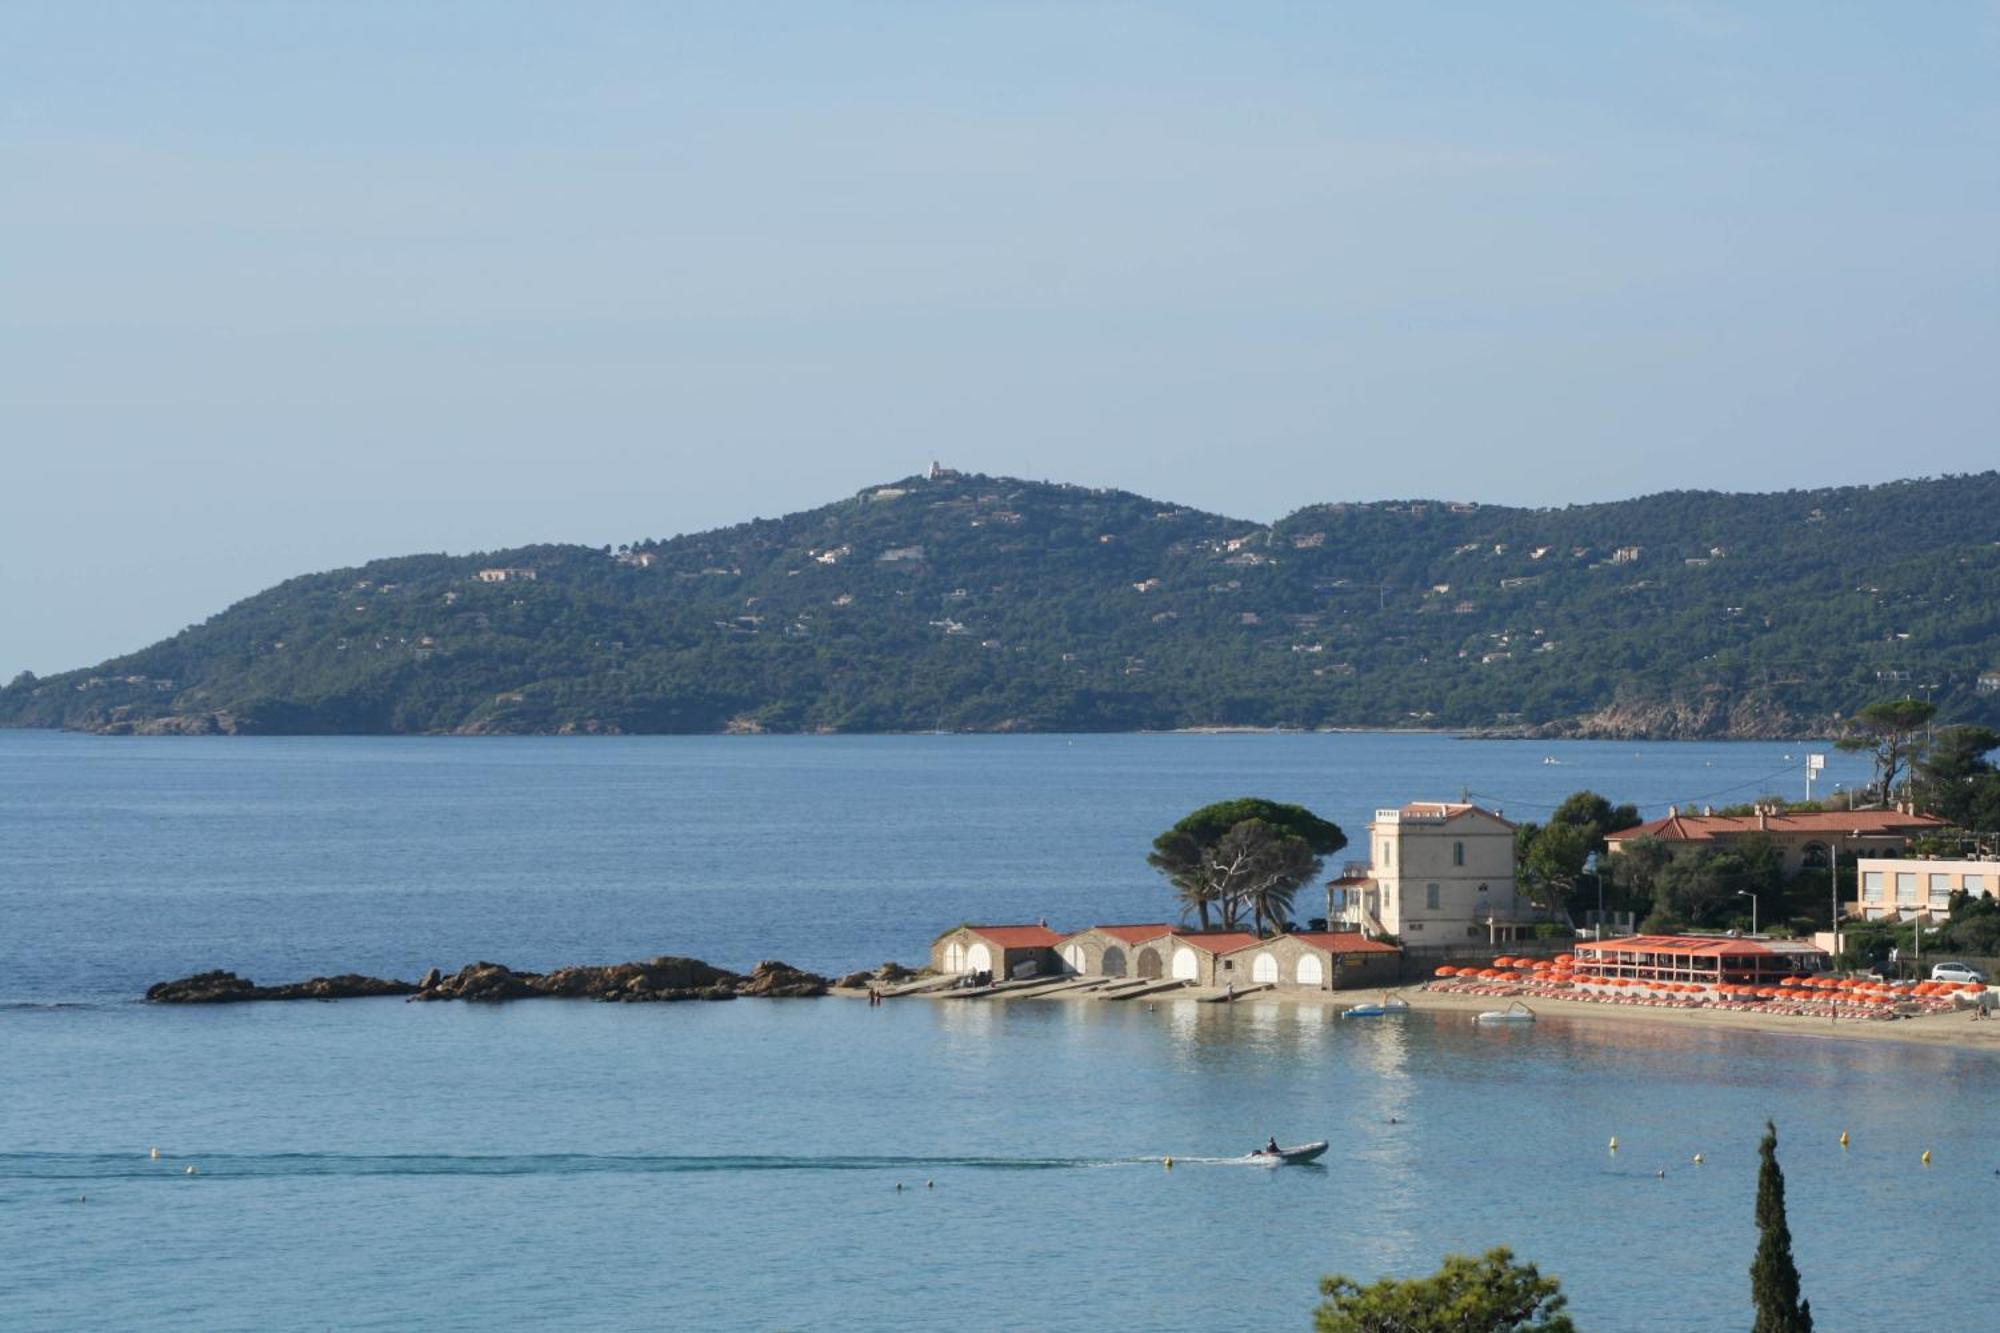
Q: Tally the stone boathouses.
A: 4